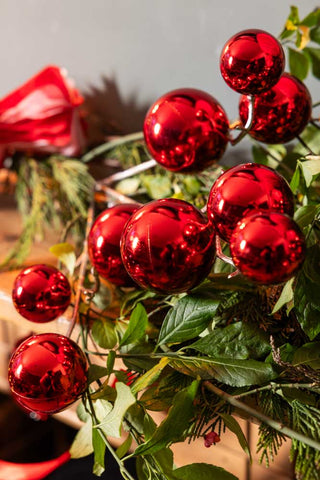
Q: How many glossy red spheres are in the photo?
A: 9